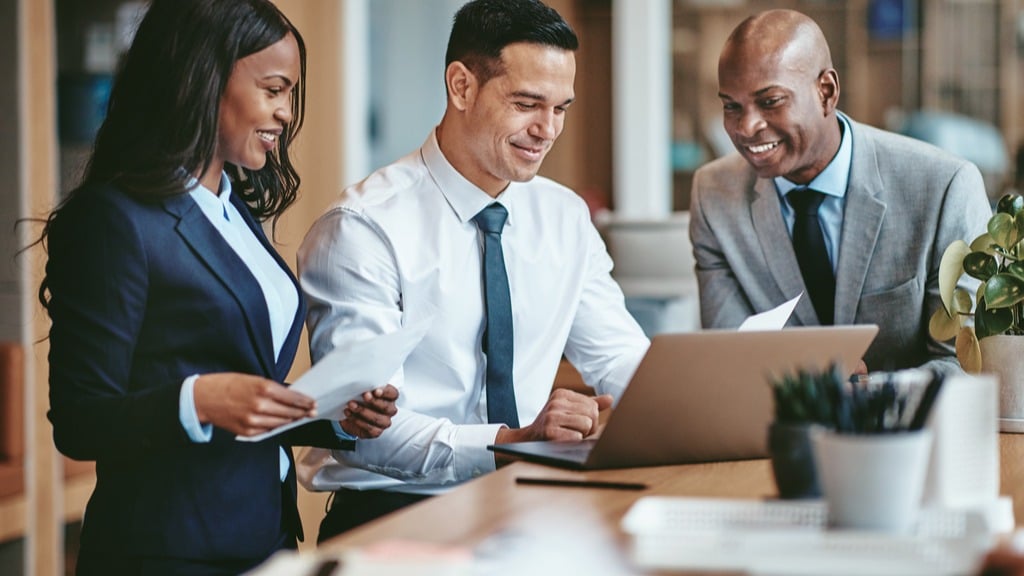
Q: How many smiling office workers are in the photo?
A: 3